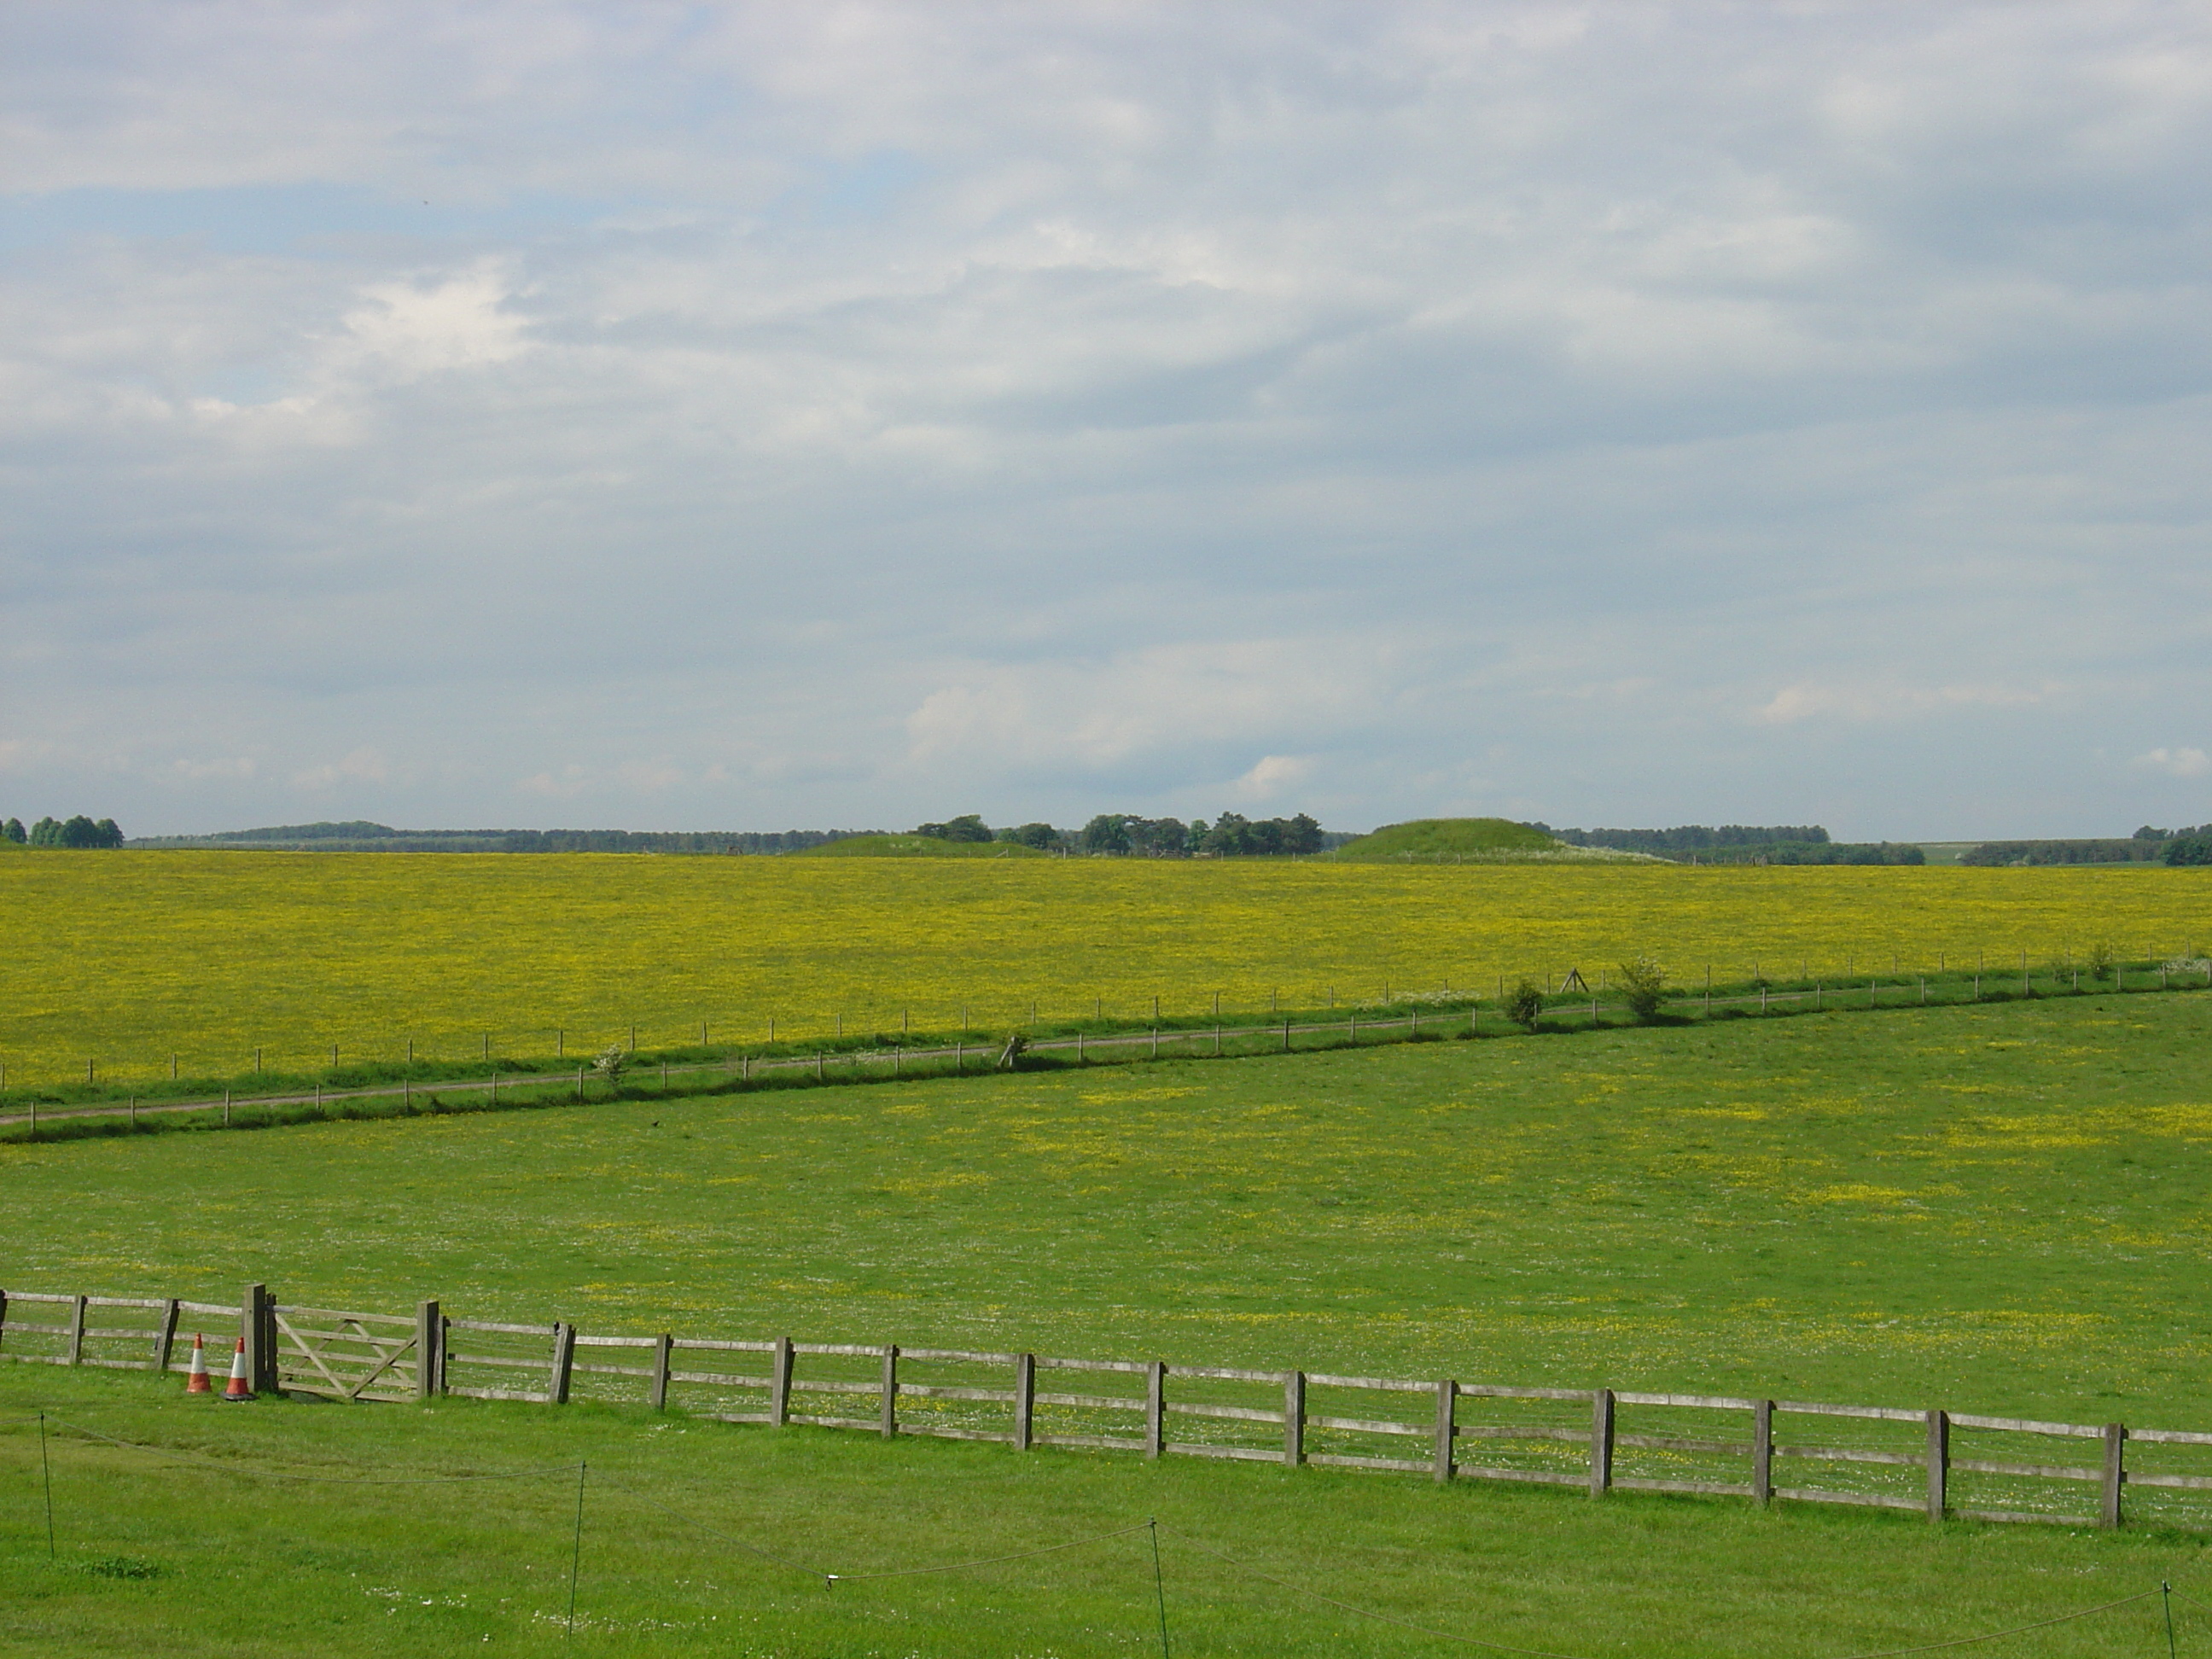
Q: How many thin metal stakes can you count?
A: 4